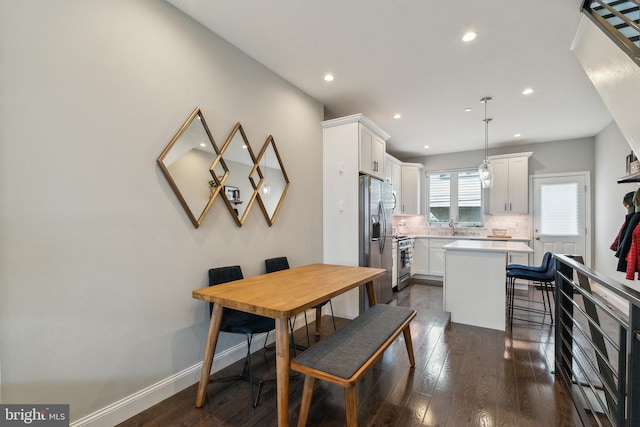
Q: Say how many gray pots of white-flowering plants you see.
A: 0